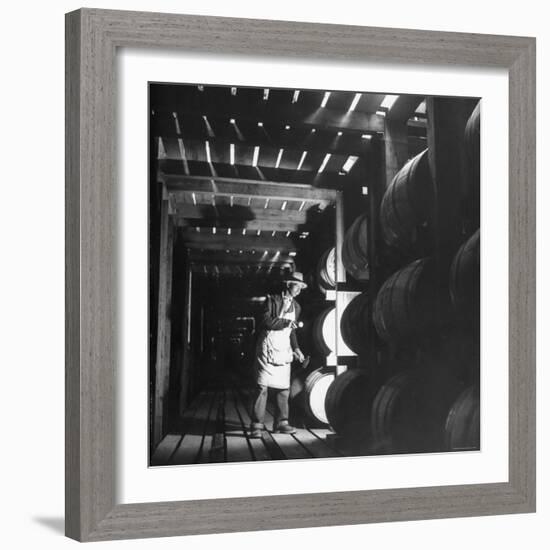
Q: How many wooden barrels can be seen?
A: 12